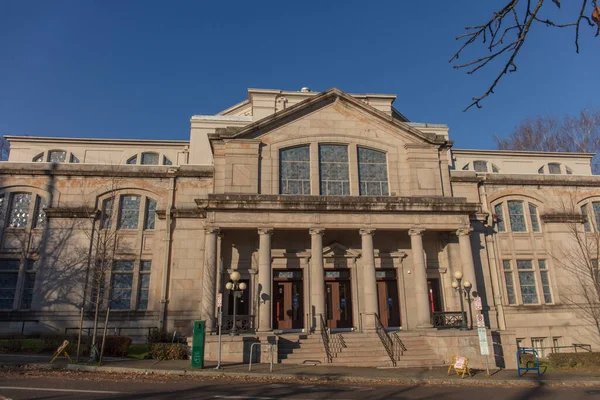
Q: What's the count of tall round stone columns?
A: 6